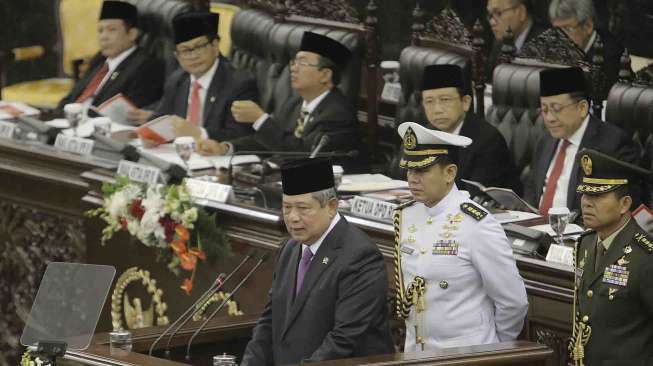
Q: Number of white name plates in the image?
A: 6